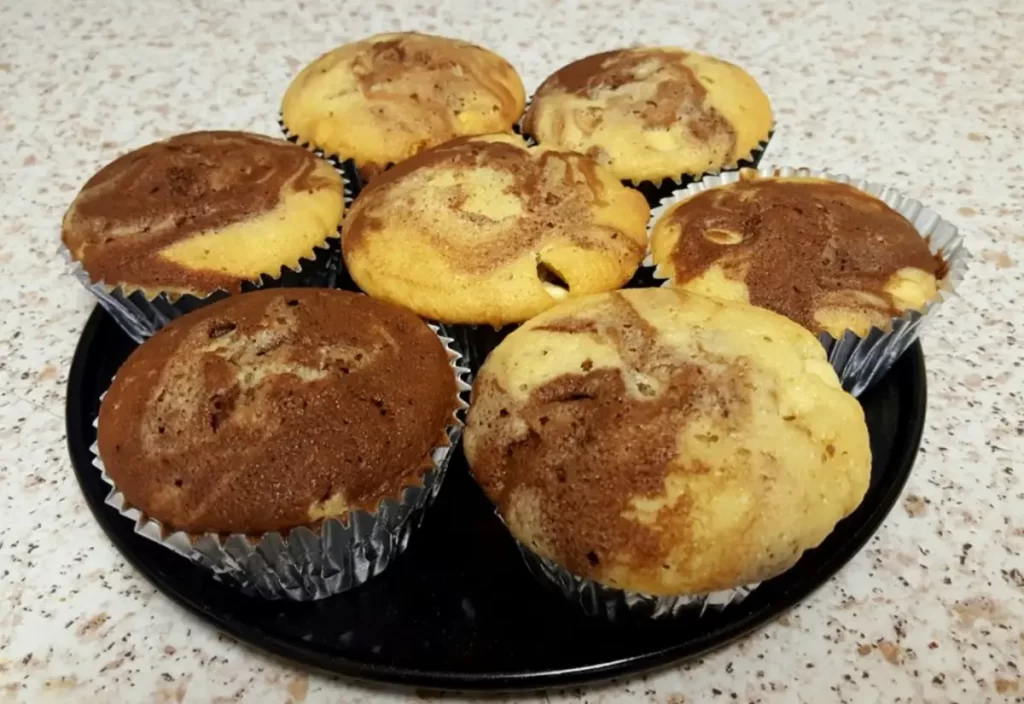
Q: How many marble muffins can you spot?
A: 7